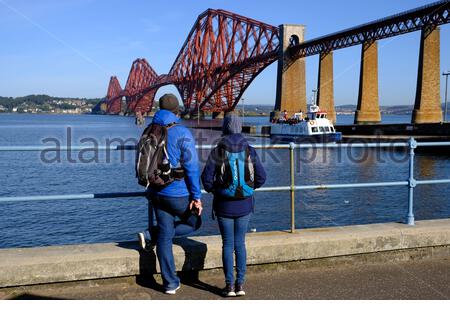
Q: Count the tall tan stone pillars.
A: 4